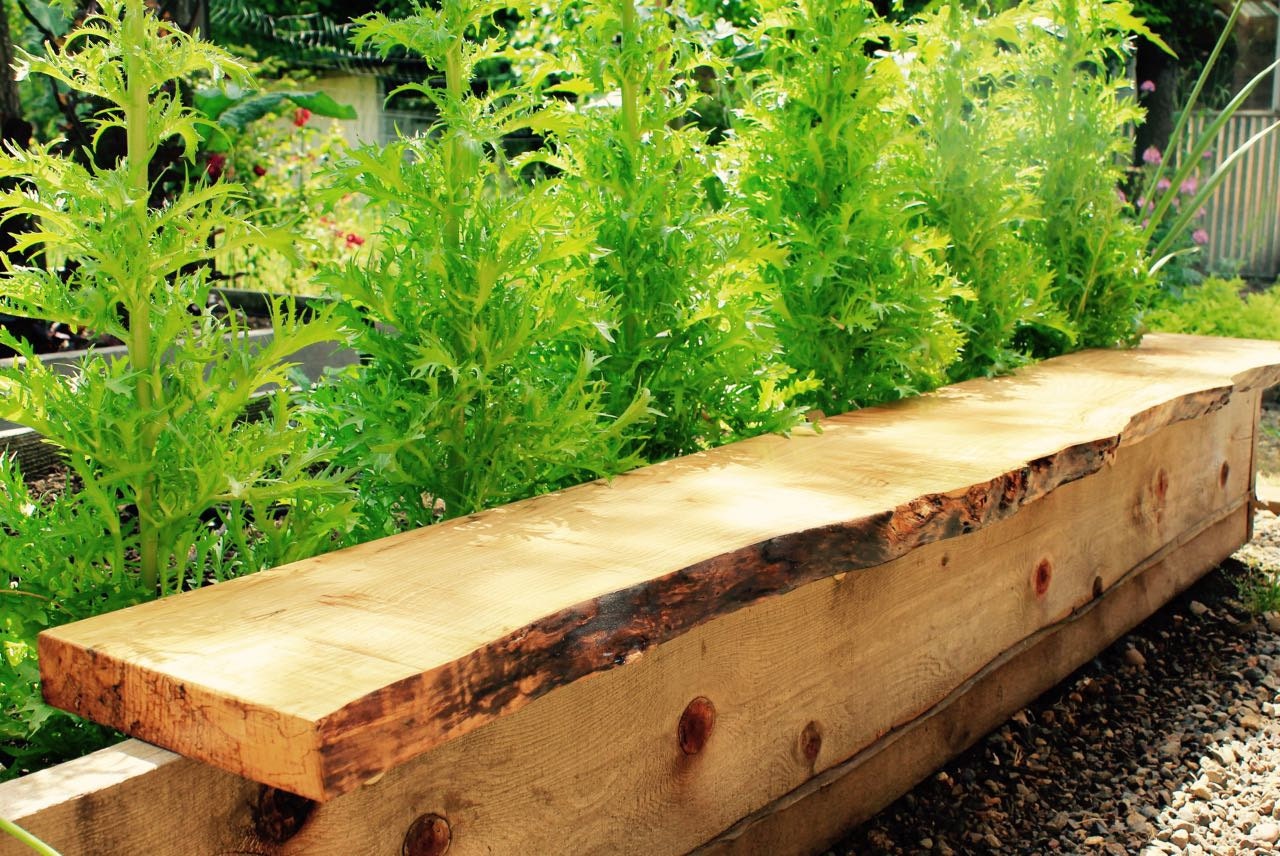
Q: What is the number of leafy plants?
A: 6